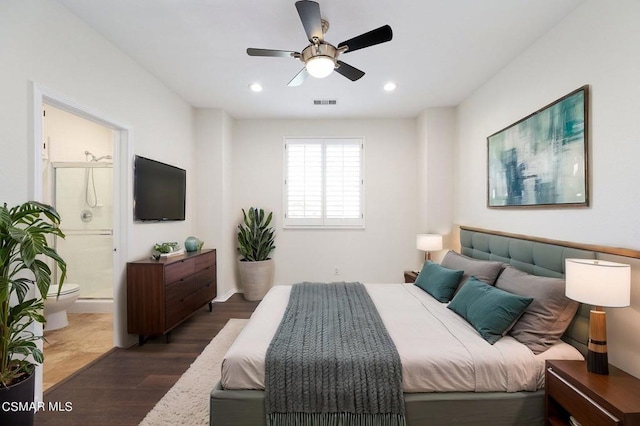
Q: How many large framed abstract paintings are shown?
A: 1